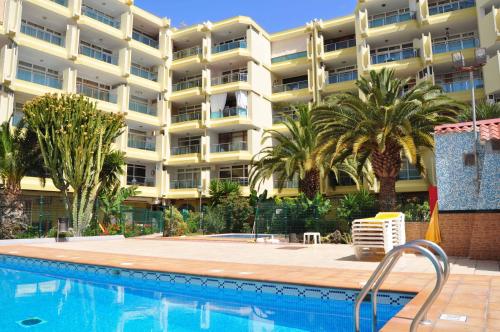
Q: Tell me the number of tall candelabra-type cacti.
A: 1